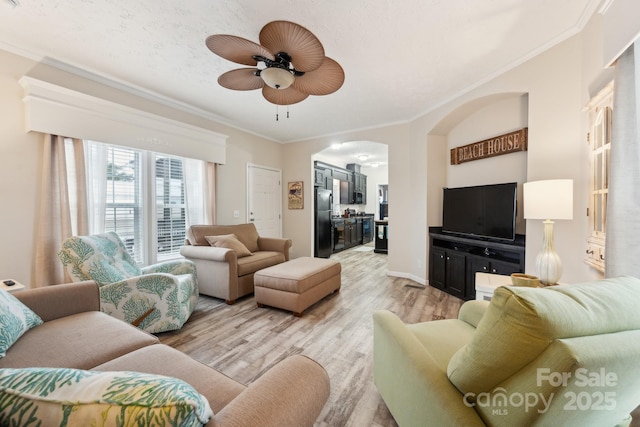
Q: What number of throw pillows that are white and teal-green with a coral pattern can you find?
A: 2